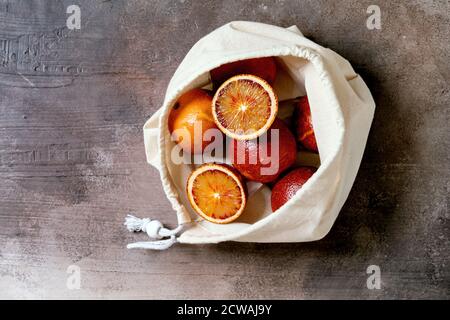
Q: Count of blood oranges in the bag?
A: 7